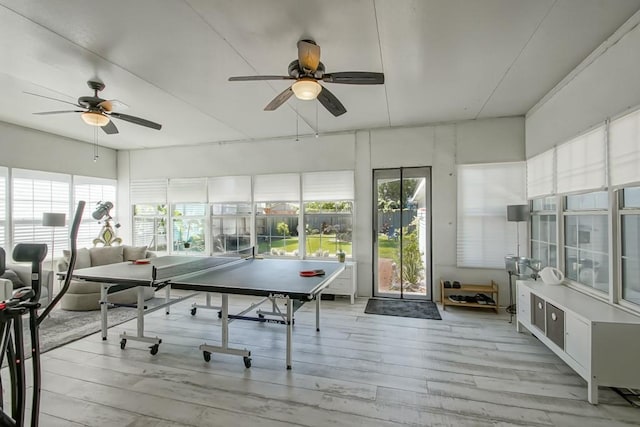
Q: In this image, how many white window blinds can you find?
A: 12